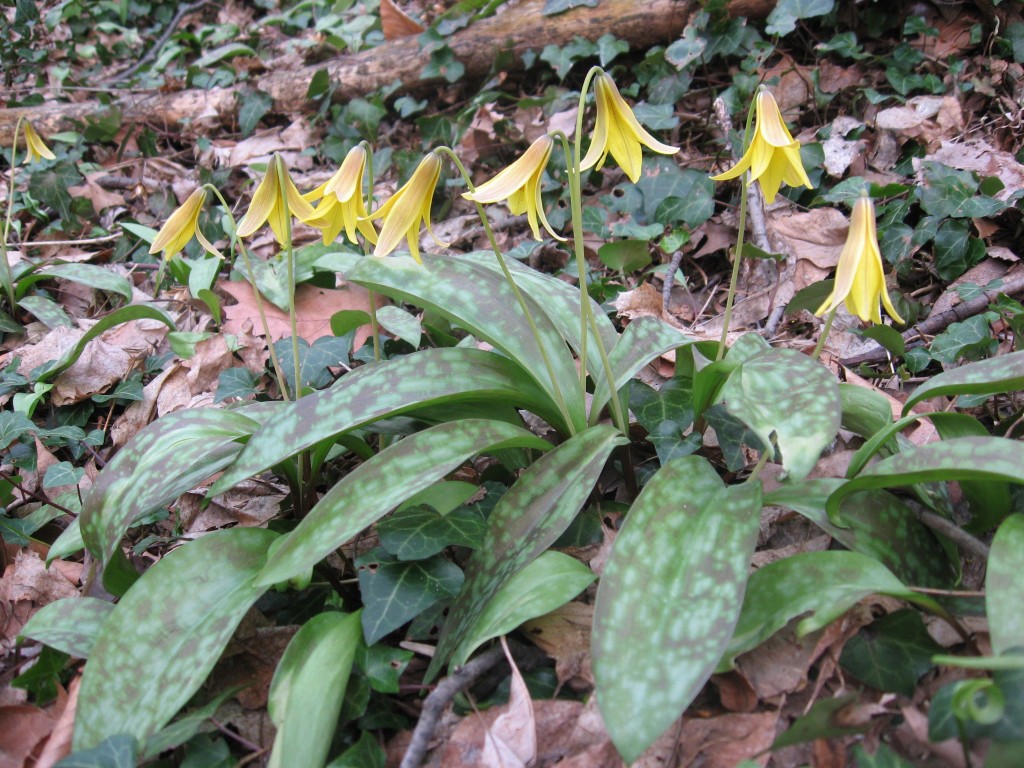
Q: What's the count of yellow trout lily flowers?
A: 9